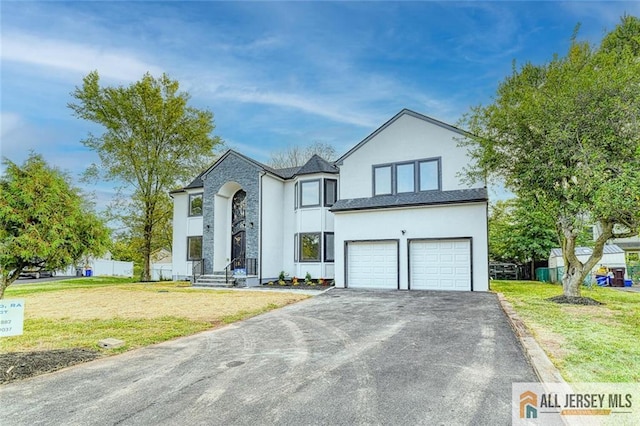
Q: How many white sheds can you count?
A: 1